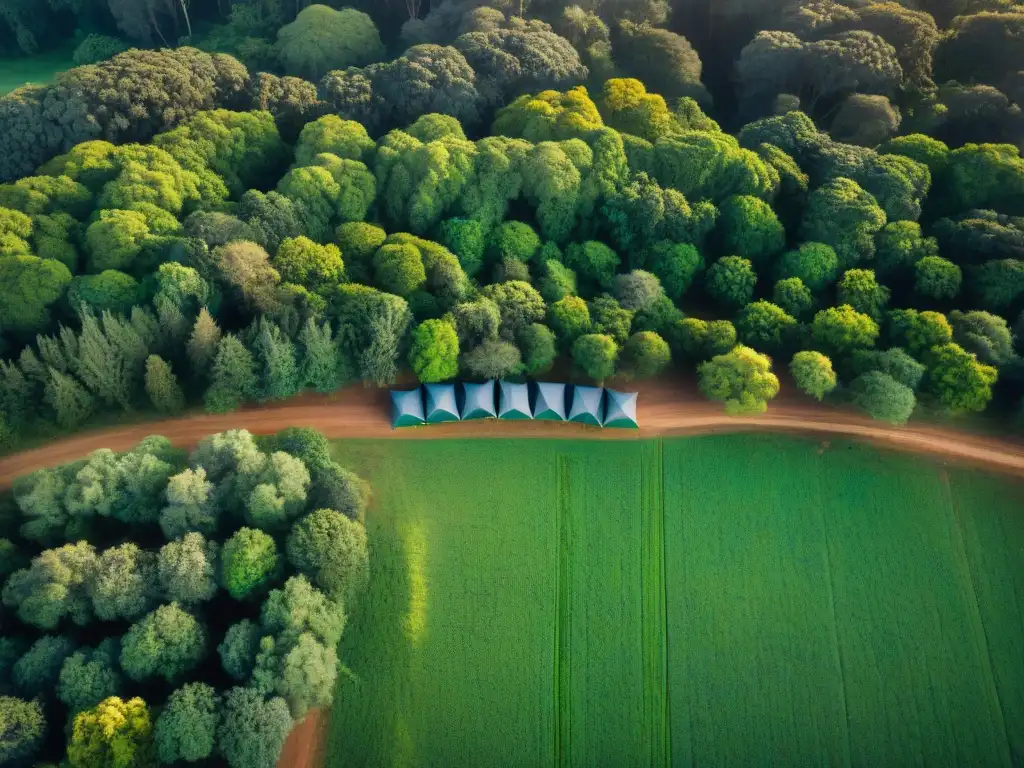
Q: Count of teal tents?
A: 7